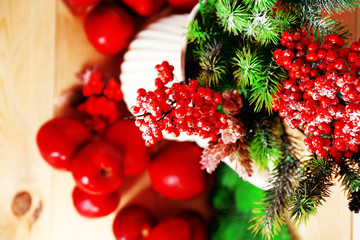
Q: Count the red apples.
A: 12